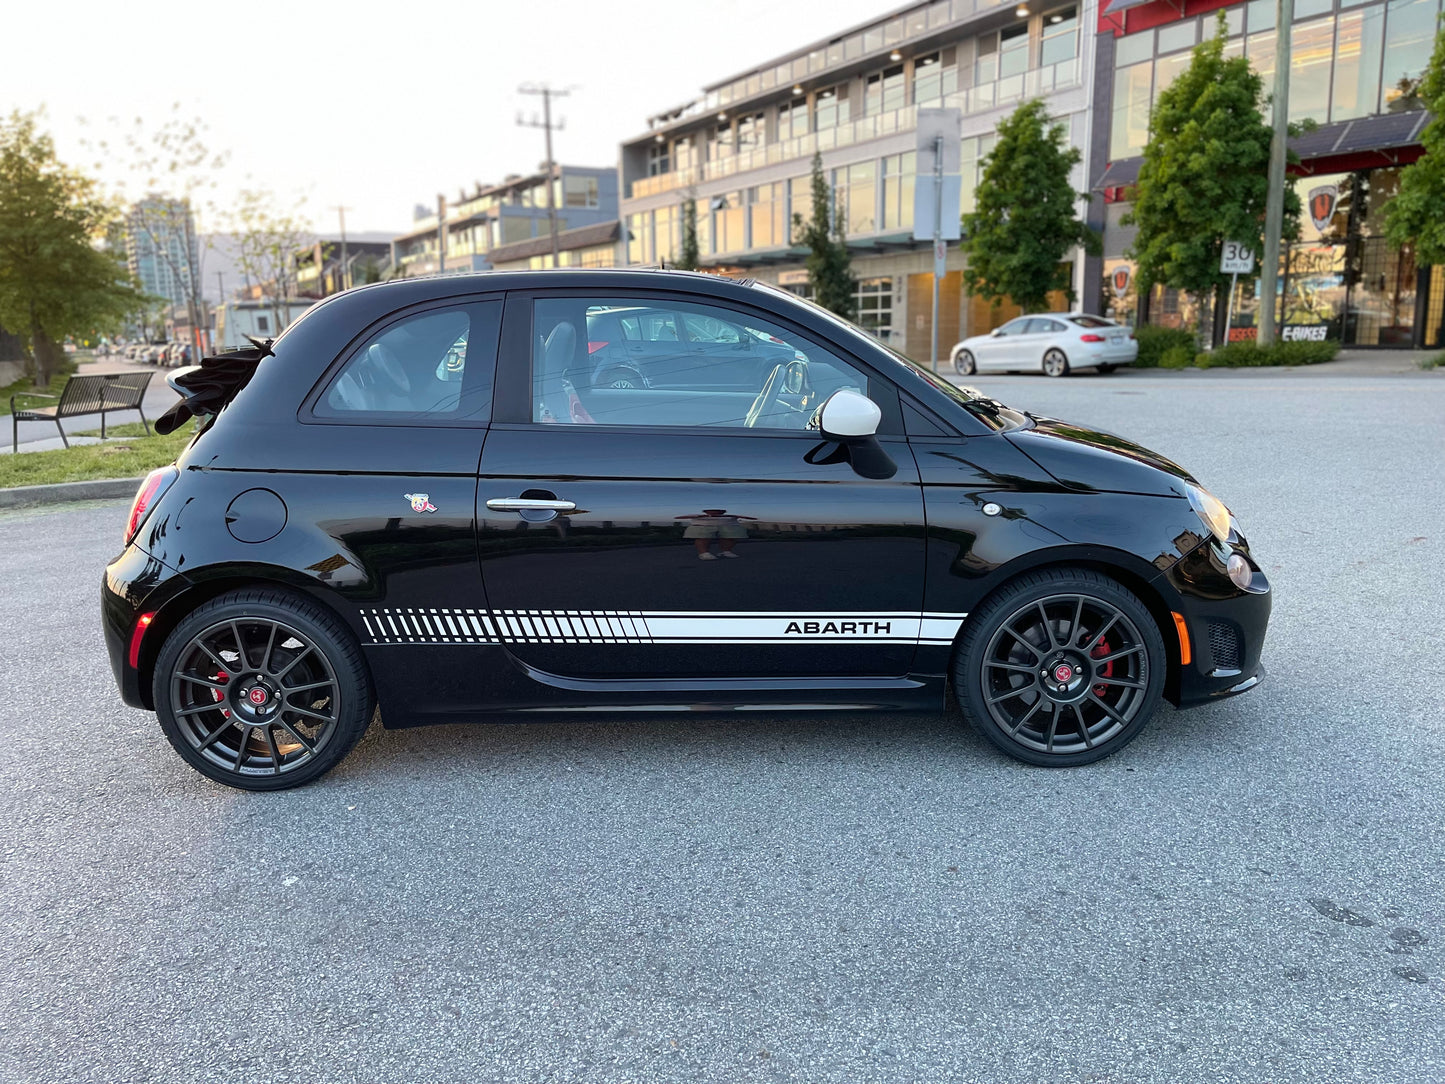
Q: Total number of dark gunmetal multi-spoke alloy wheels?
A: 2